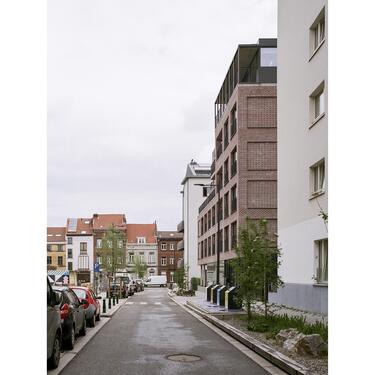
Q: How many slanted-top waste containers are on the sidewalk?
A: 4